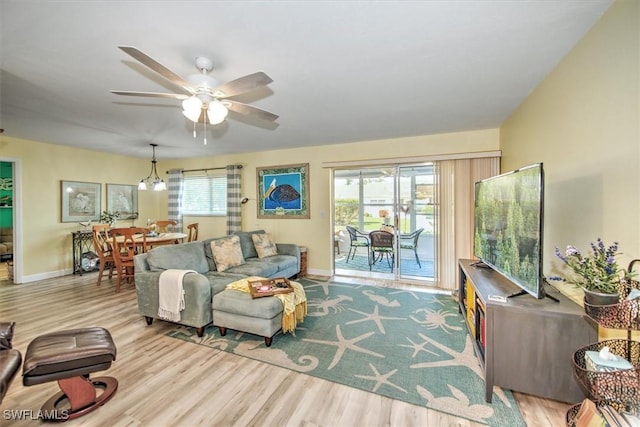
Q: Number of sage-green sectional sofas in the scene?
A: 1